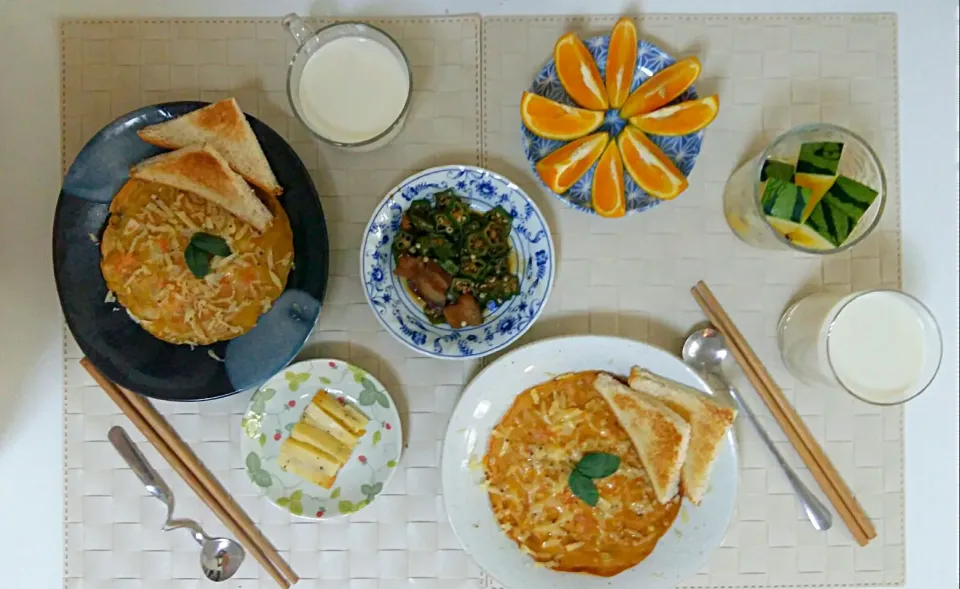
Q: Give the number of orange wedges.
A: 8